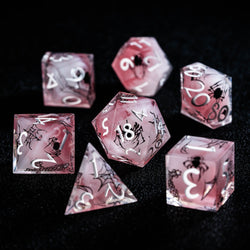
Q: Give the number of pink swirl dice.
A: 7